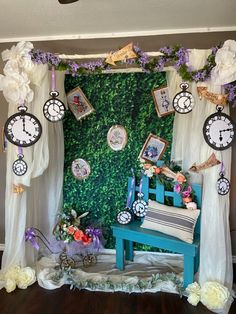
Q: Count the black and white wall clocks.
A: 8